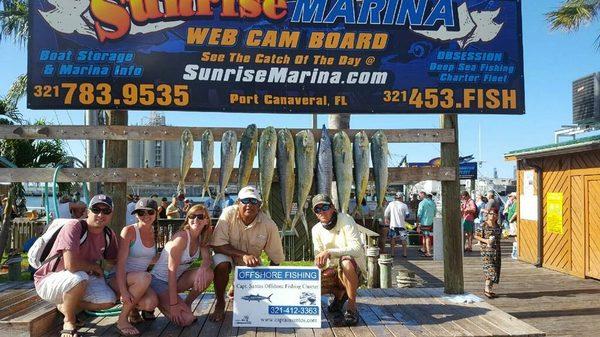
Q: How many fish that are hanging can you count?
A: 11